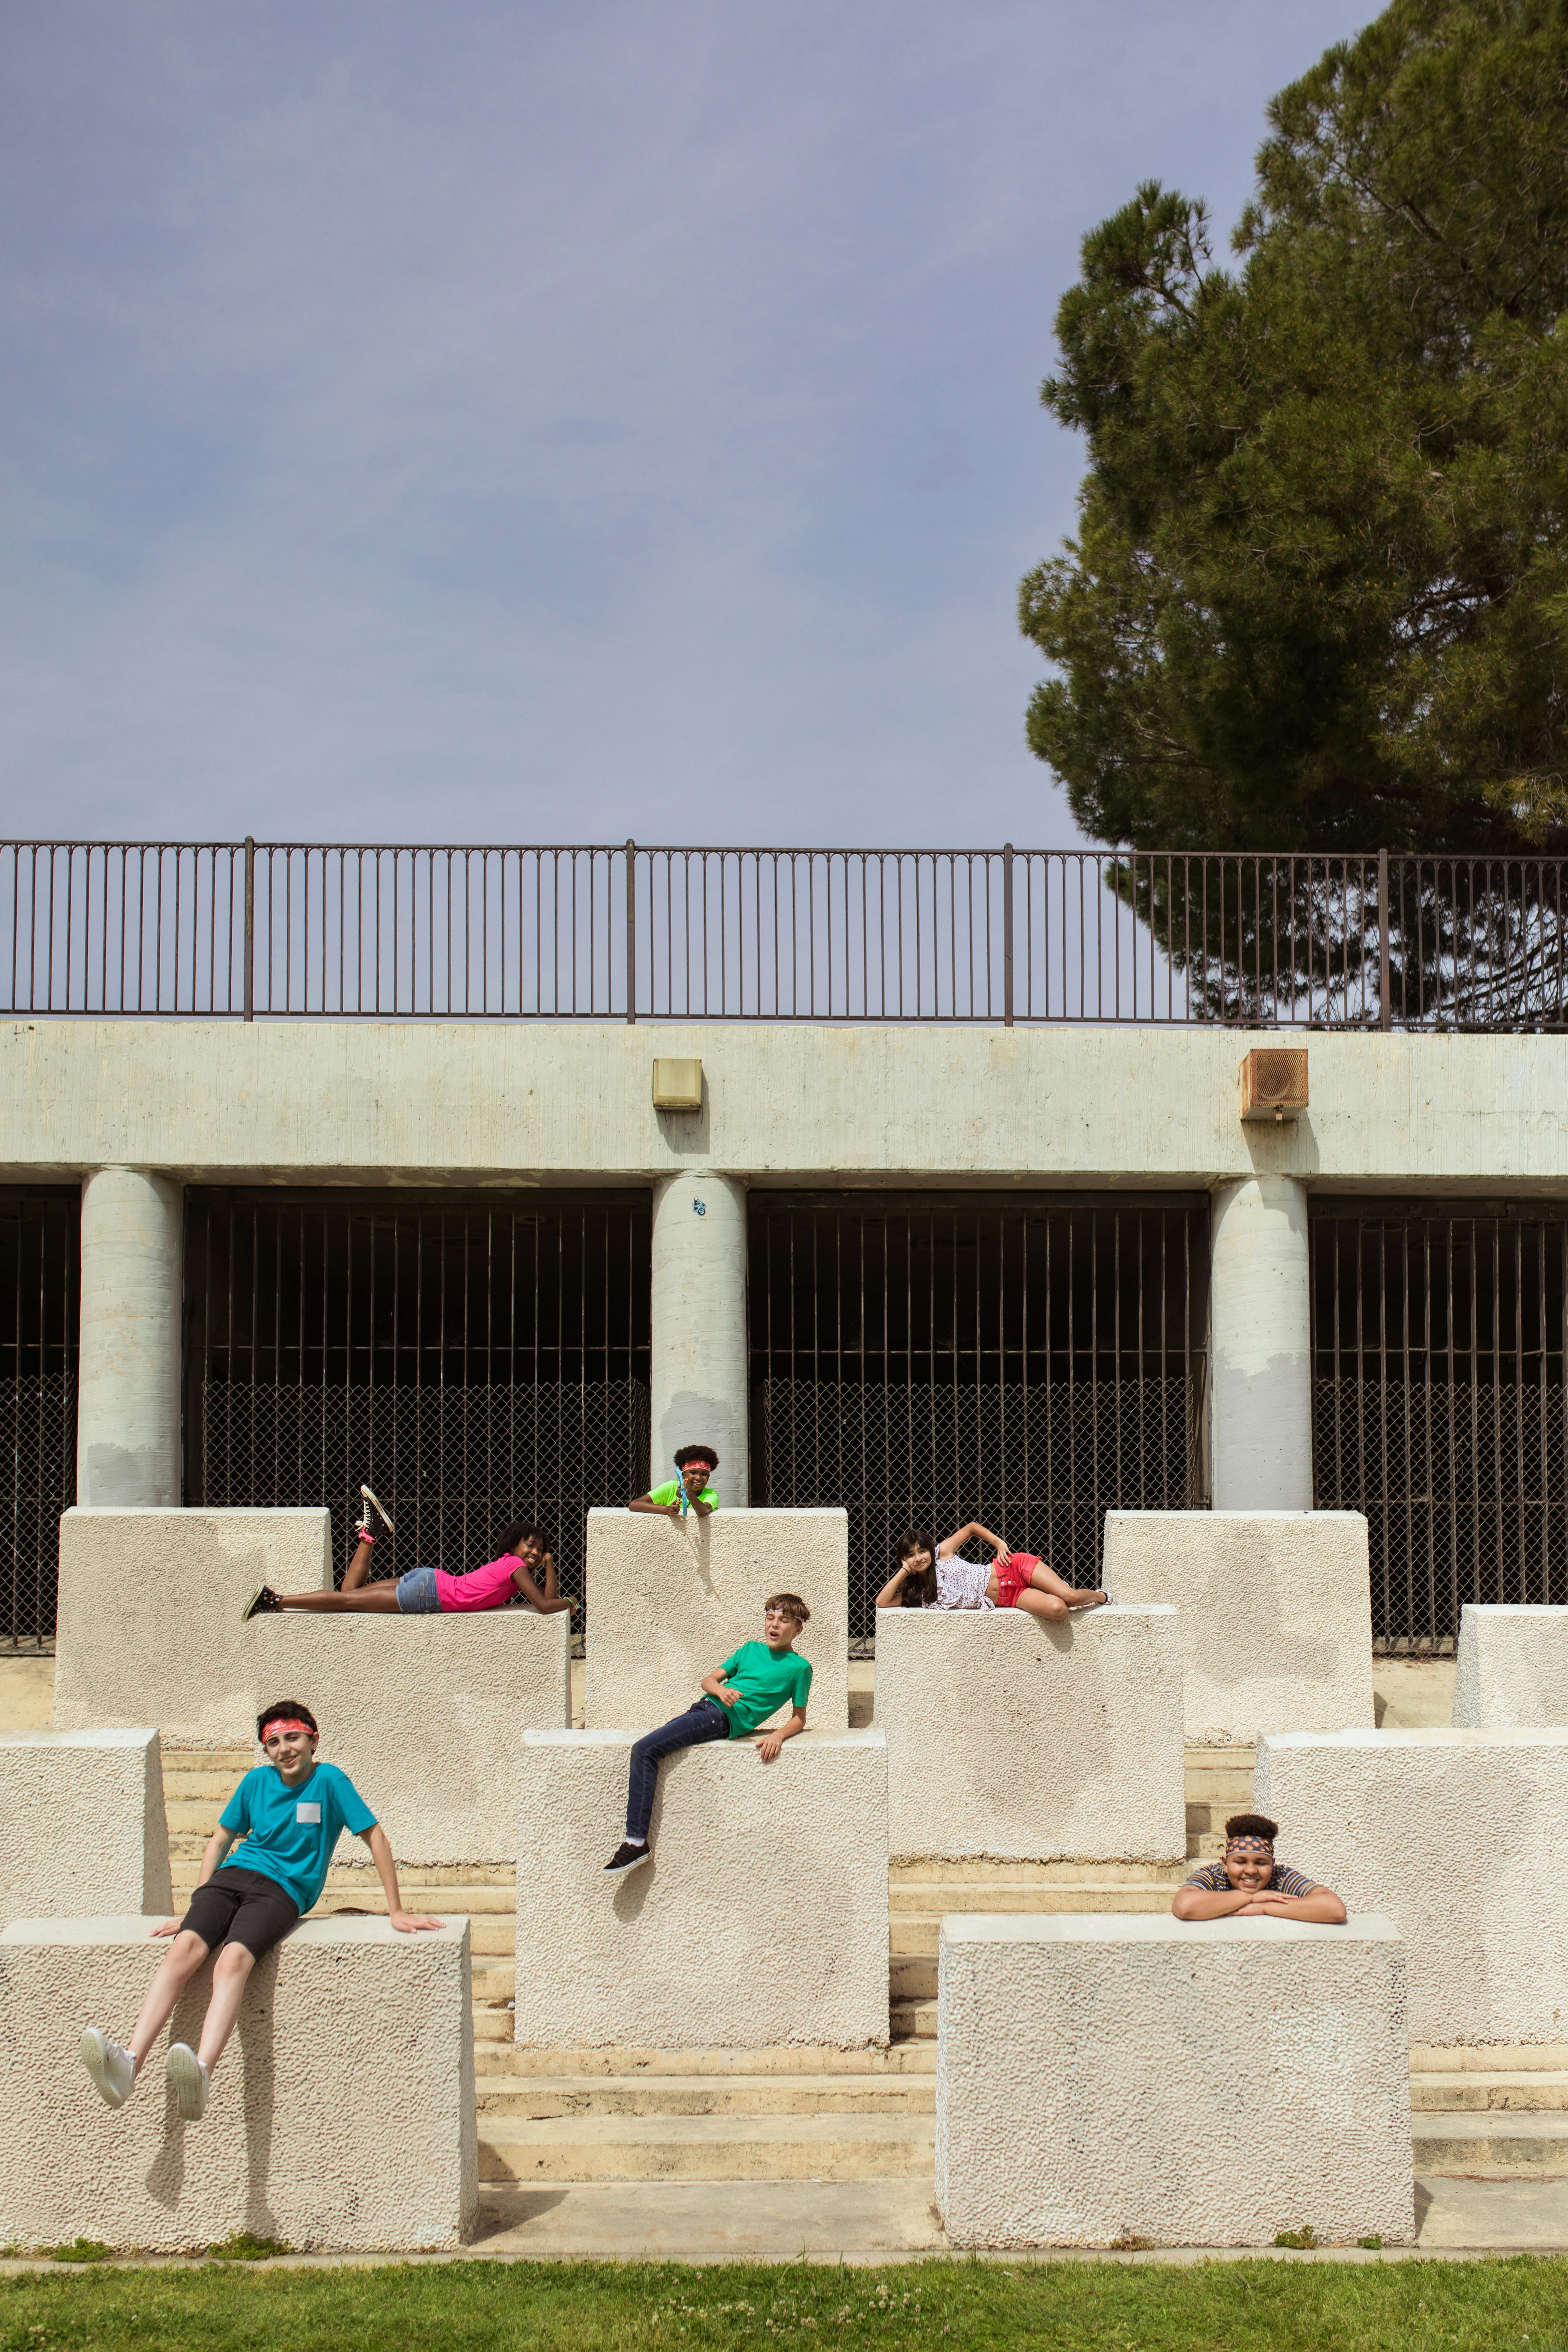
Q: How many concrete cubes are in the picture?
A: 11